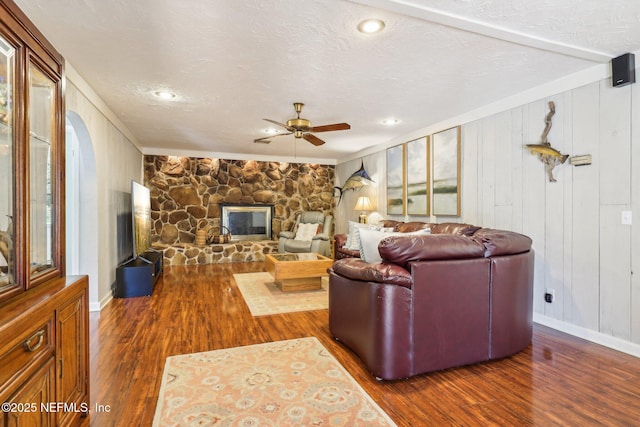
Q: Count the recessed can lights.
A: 4